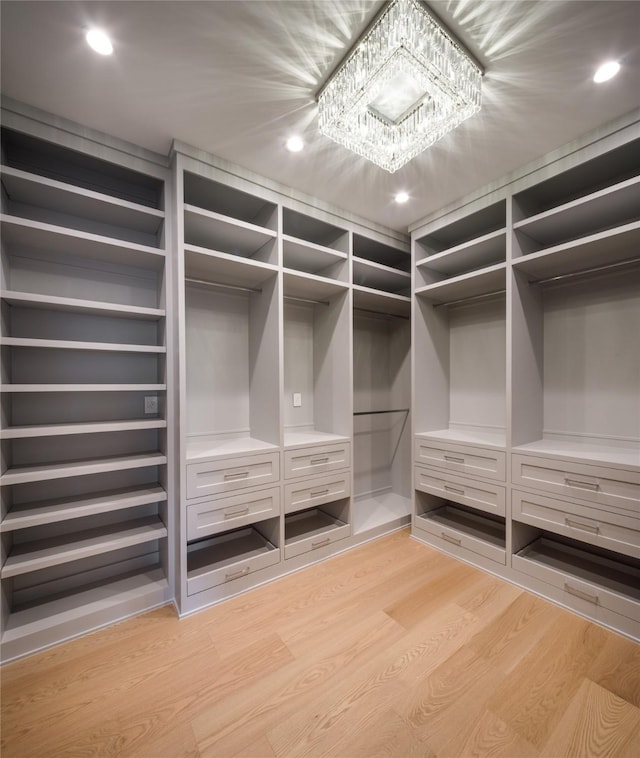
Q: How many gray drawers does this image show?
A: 12